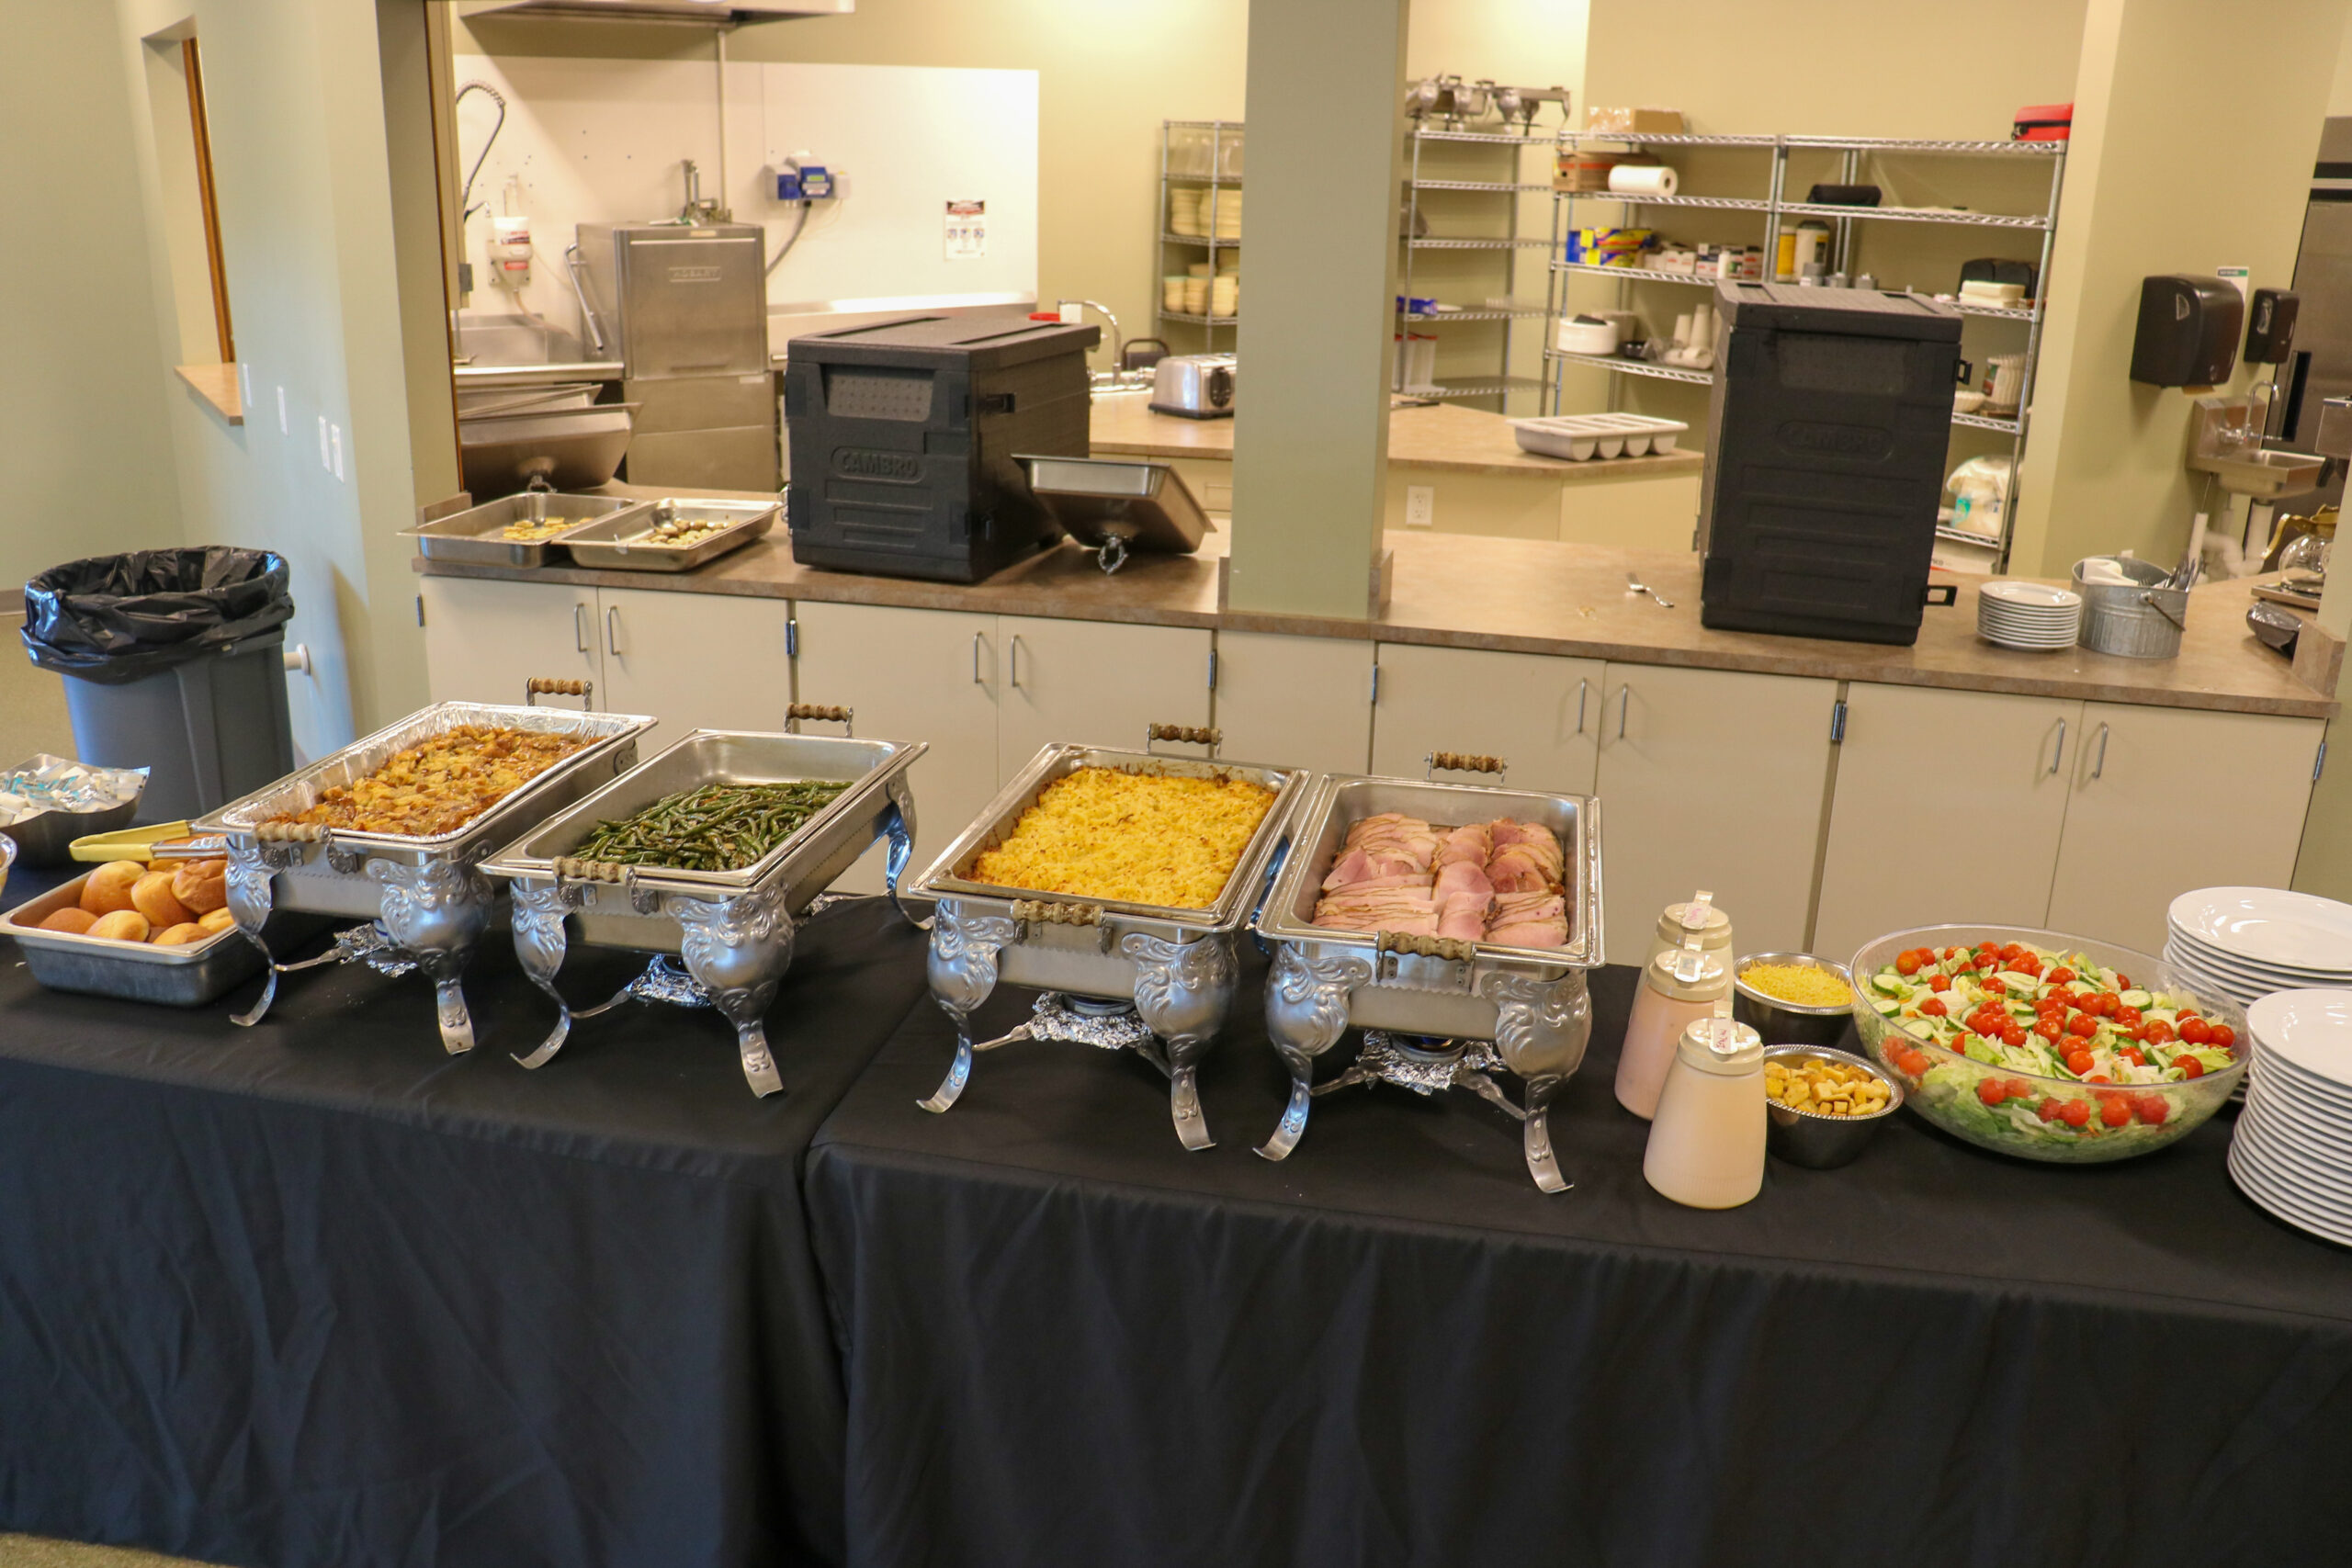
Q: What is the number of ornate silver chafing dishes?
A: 4